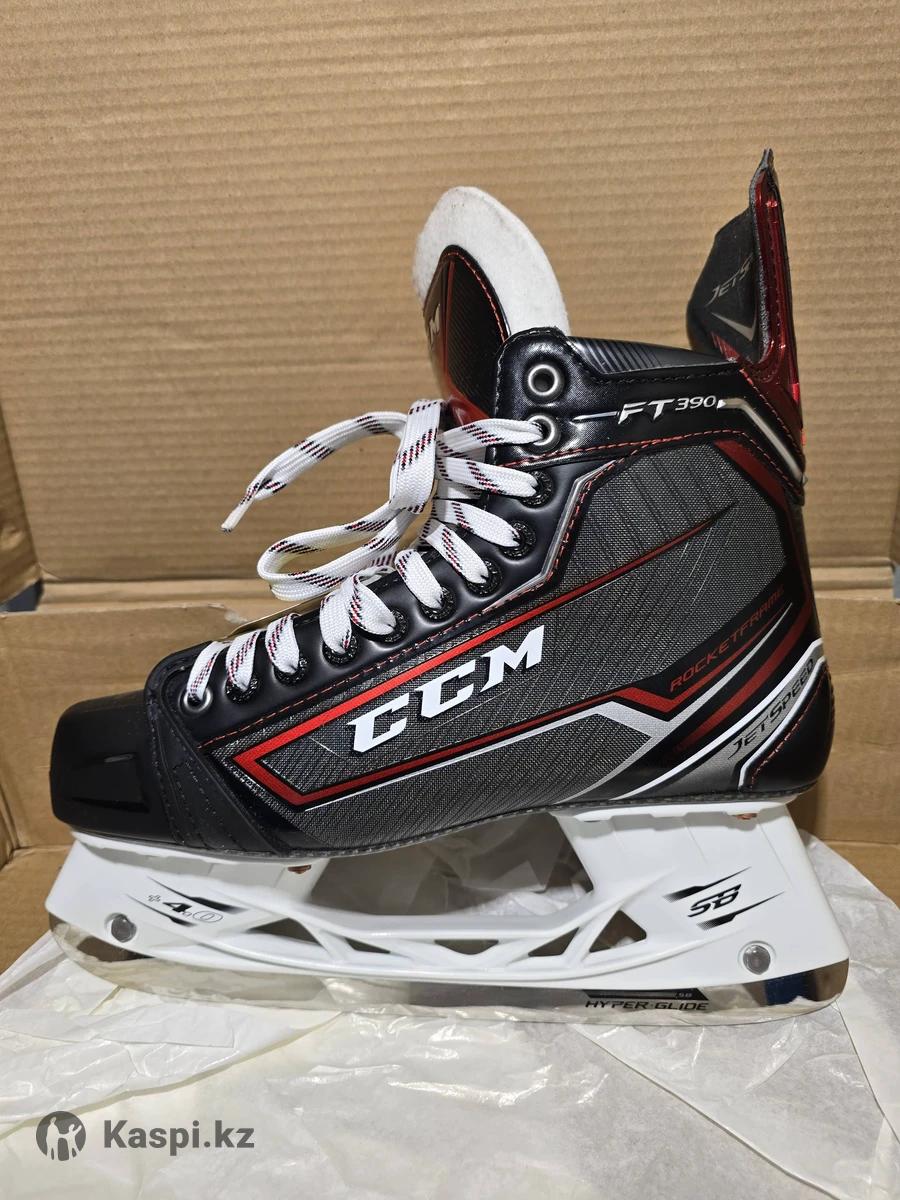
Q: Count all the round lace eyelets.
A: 11